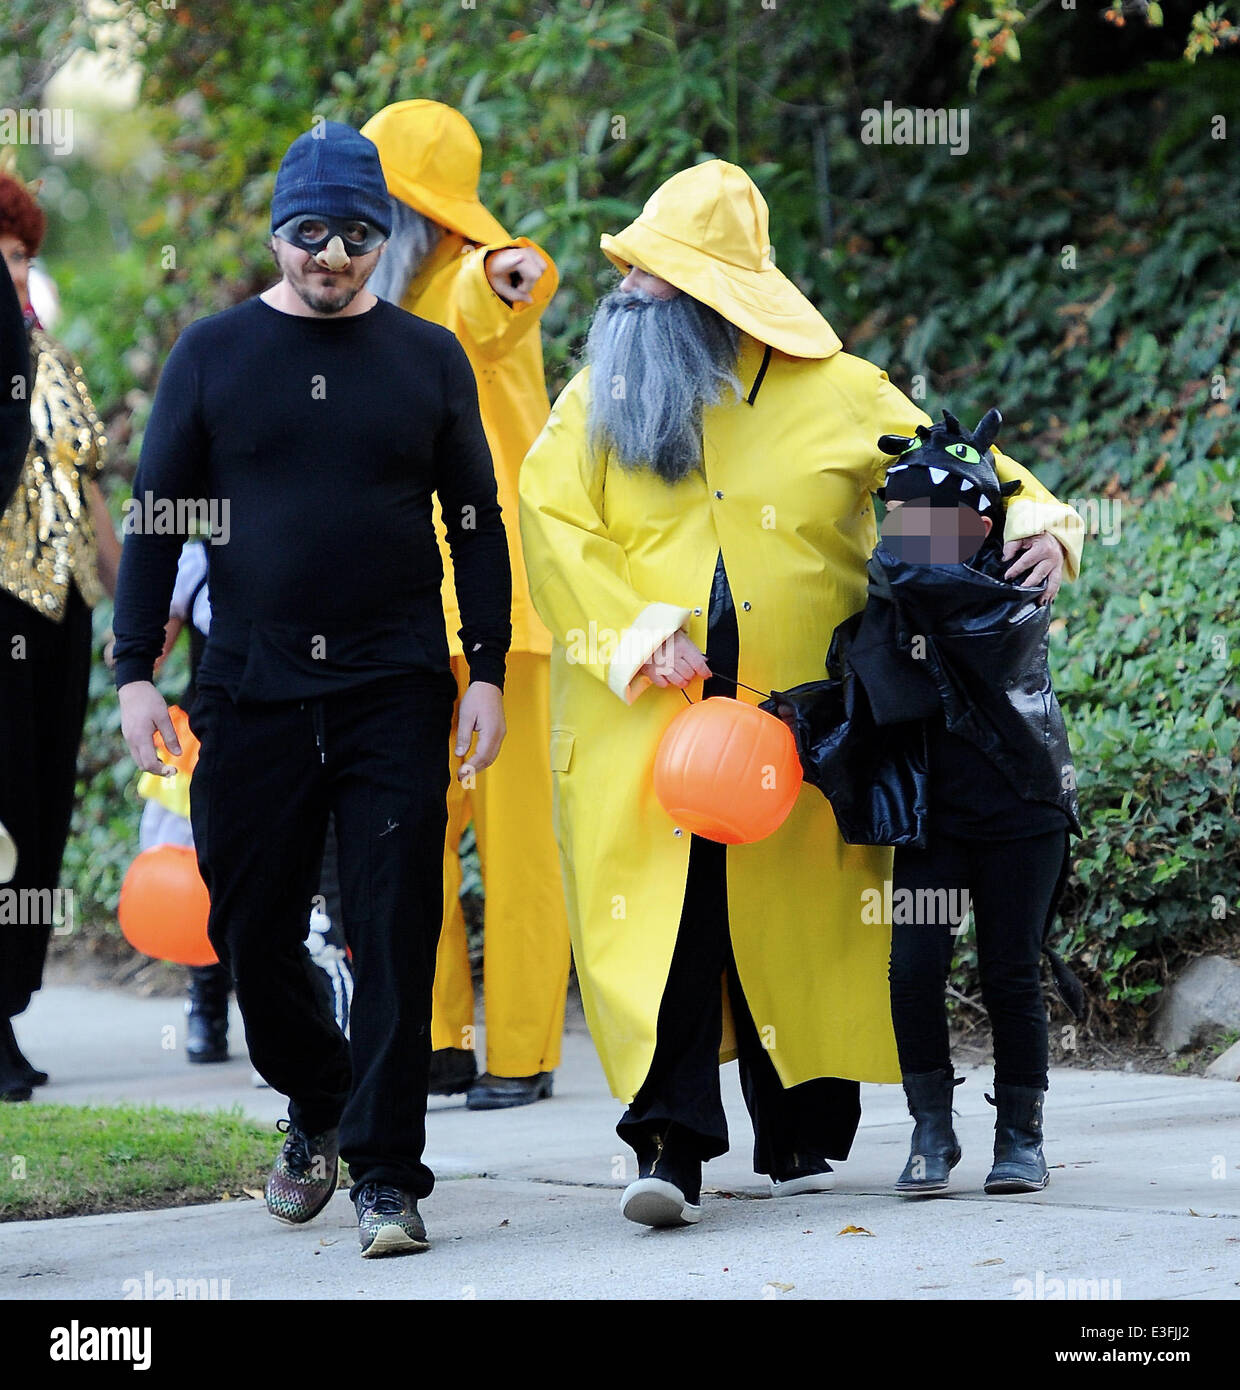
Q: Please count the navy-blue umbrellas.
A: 0